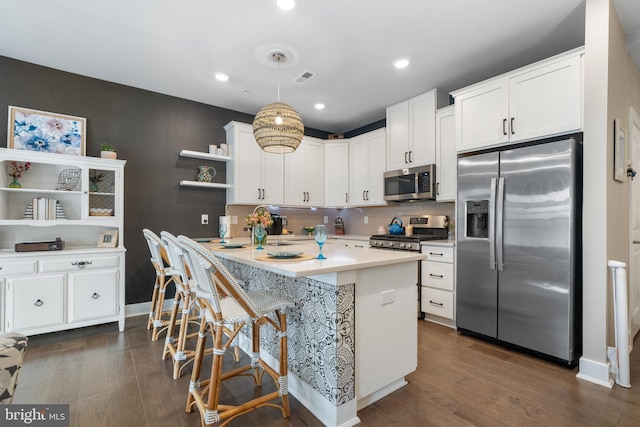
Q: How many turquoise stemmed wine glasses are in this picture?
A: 3